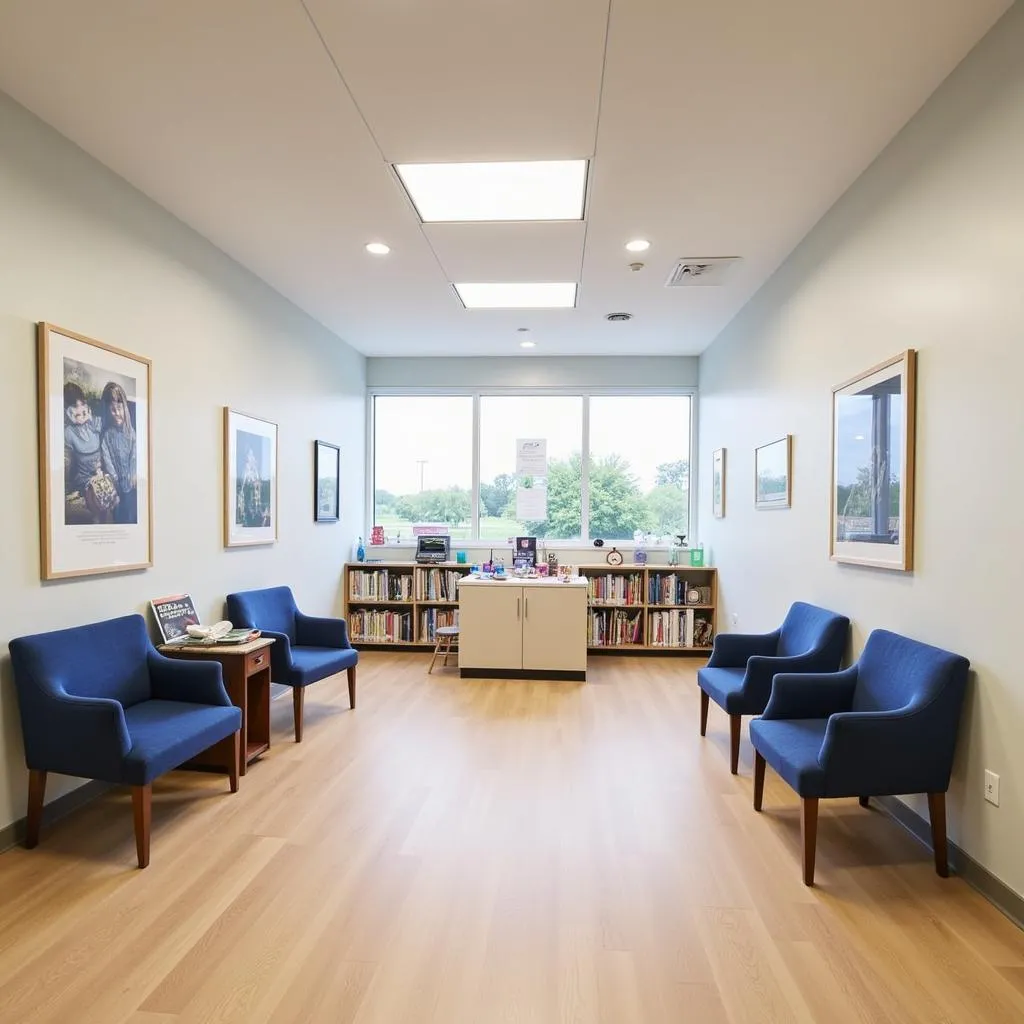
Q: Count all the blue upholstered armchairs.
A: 4